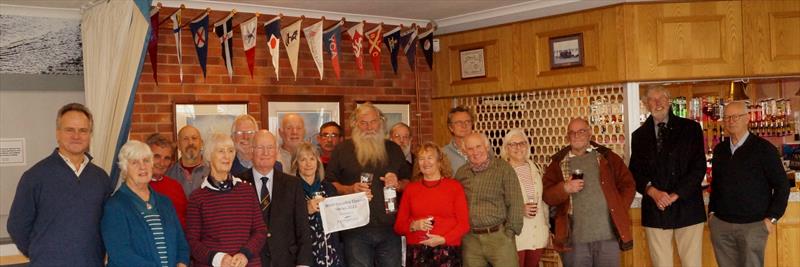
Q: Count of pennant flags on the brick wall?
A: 14